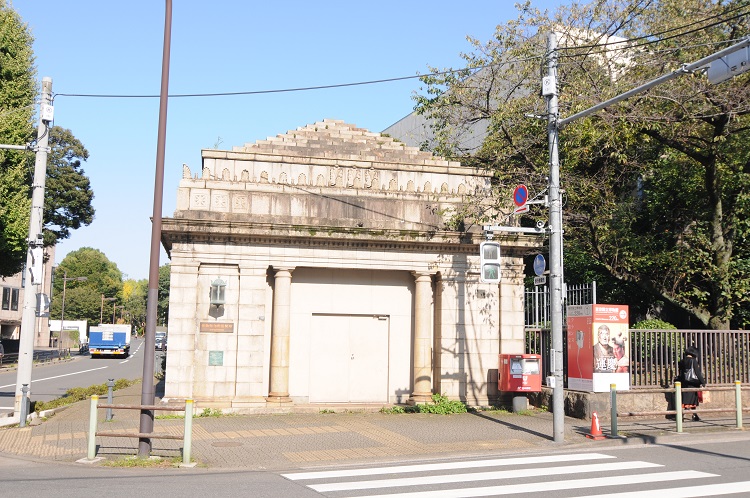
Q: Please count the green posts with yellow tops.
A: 5